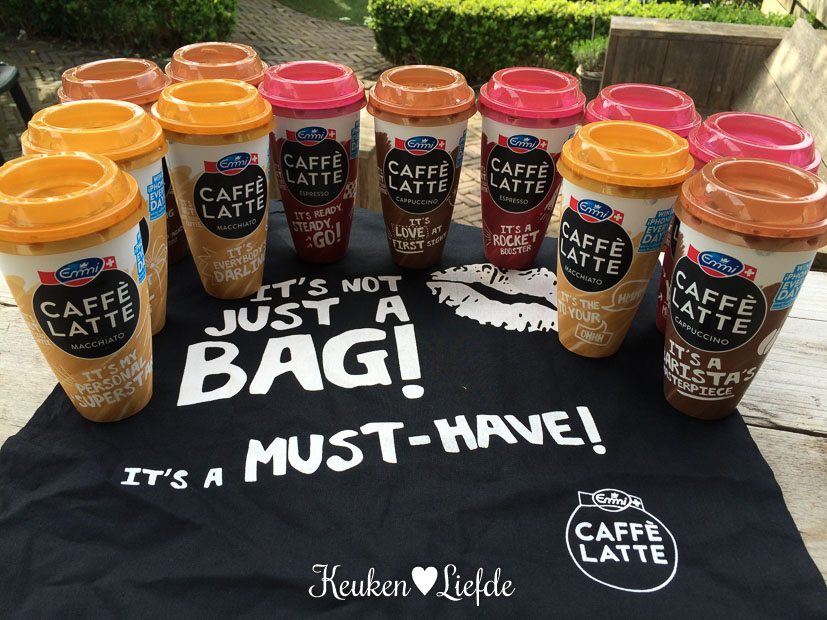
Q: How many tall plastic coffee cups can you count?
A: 12